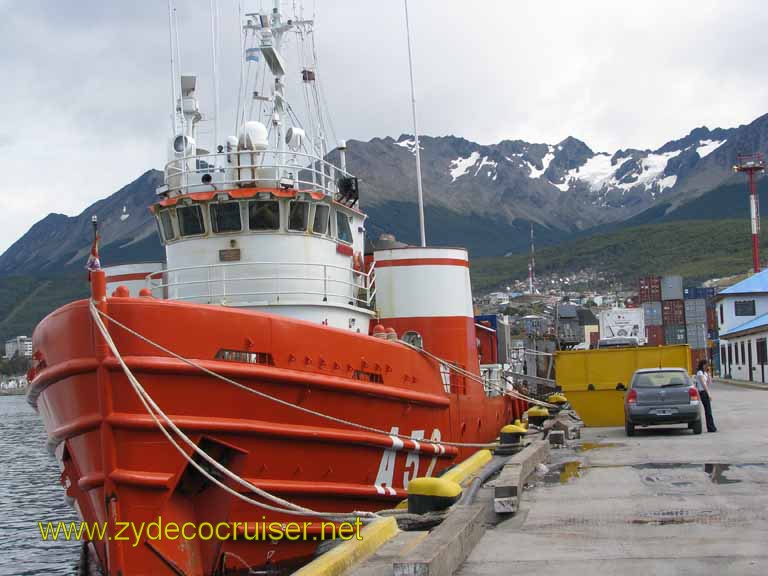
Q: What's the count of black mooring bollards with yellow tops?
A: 4